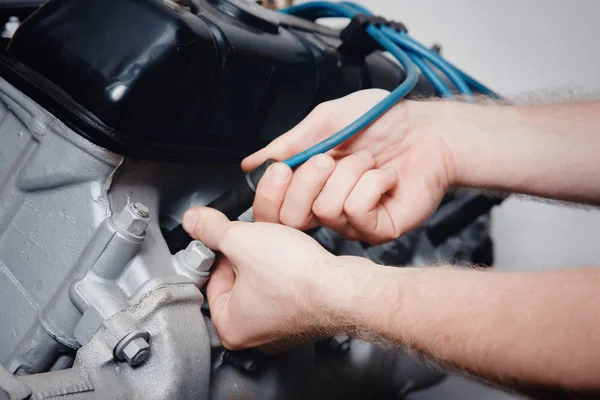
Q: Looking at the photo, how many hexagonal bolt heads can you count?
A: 3